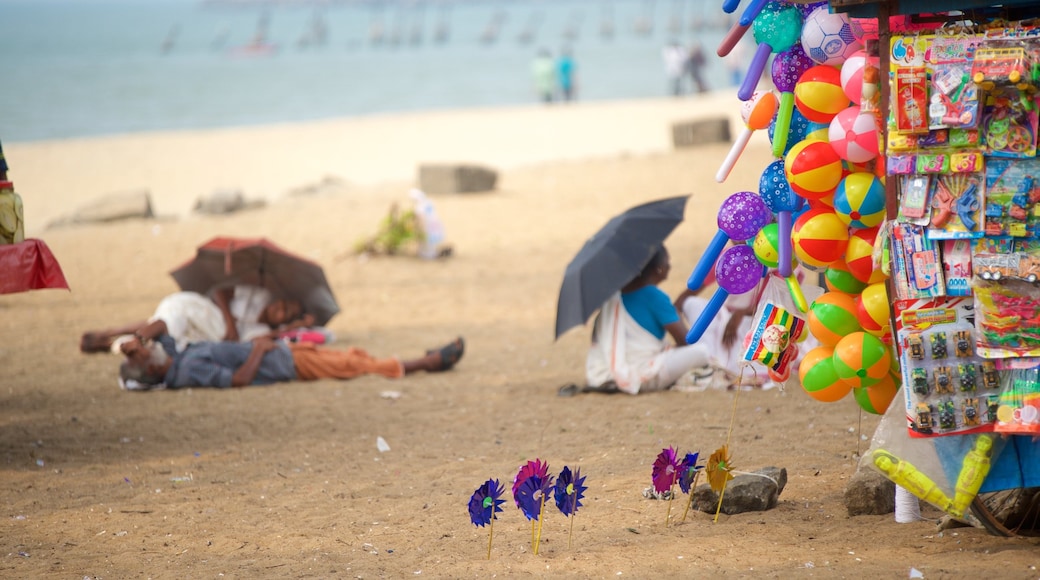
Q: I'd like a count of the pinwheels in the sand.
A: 7